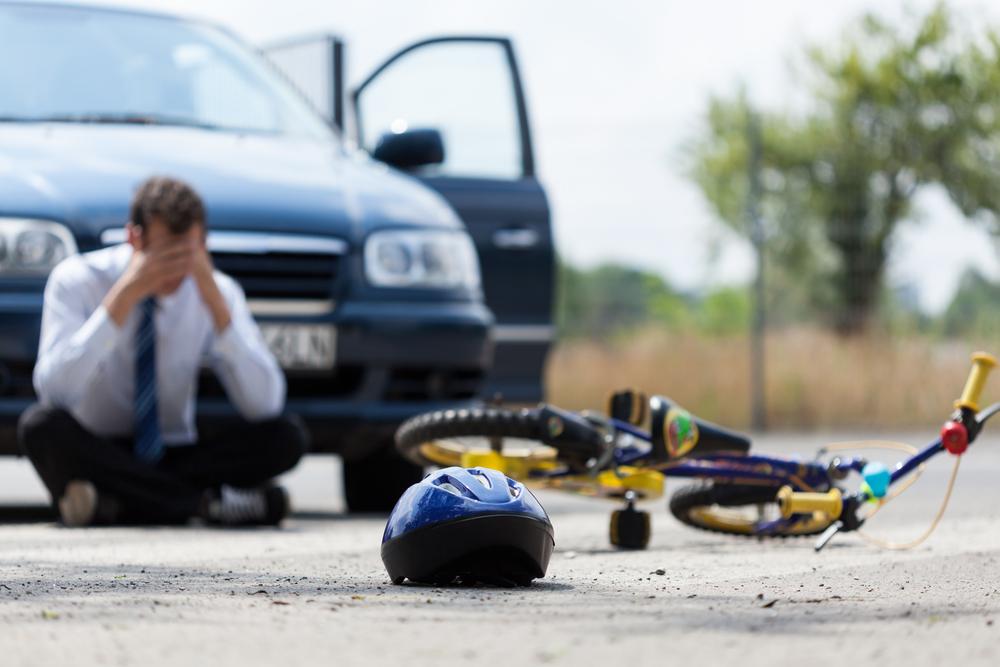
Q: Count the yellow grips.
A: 2